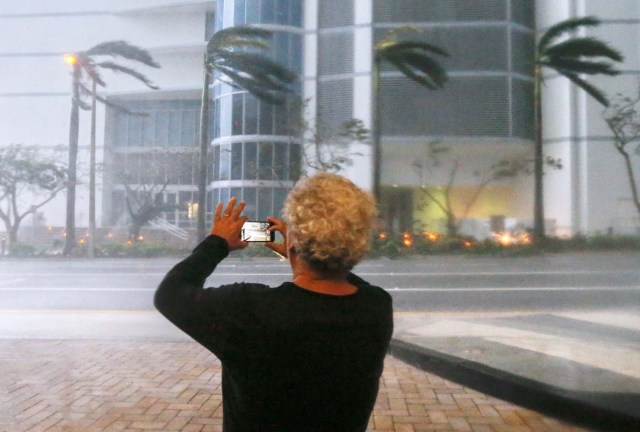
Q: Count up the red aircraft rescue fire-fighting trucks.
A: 0